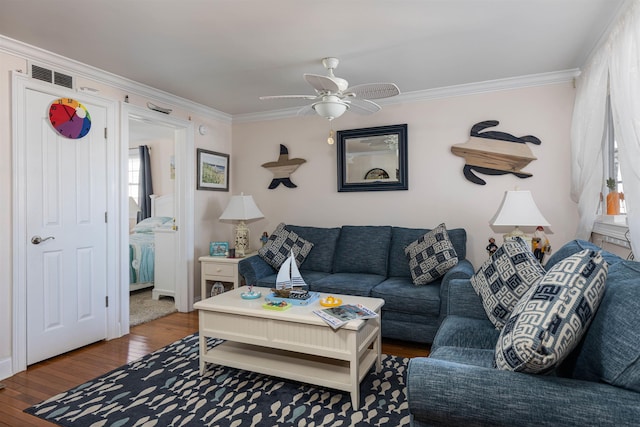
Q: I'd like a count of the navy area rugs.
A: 1